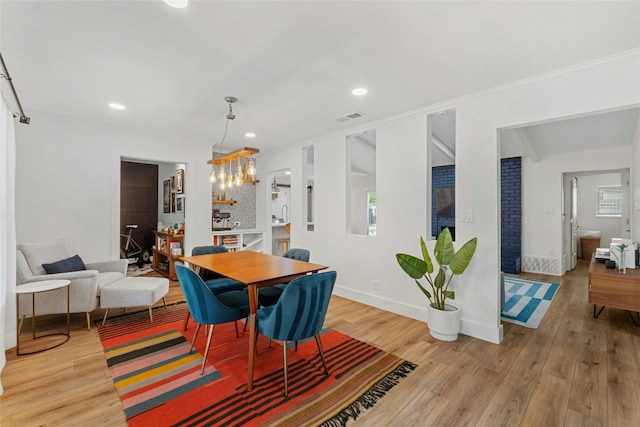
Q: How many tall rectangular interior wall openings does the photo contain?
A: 3